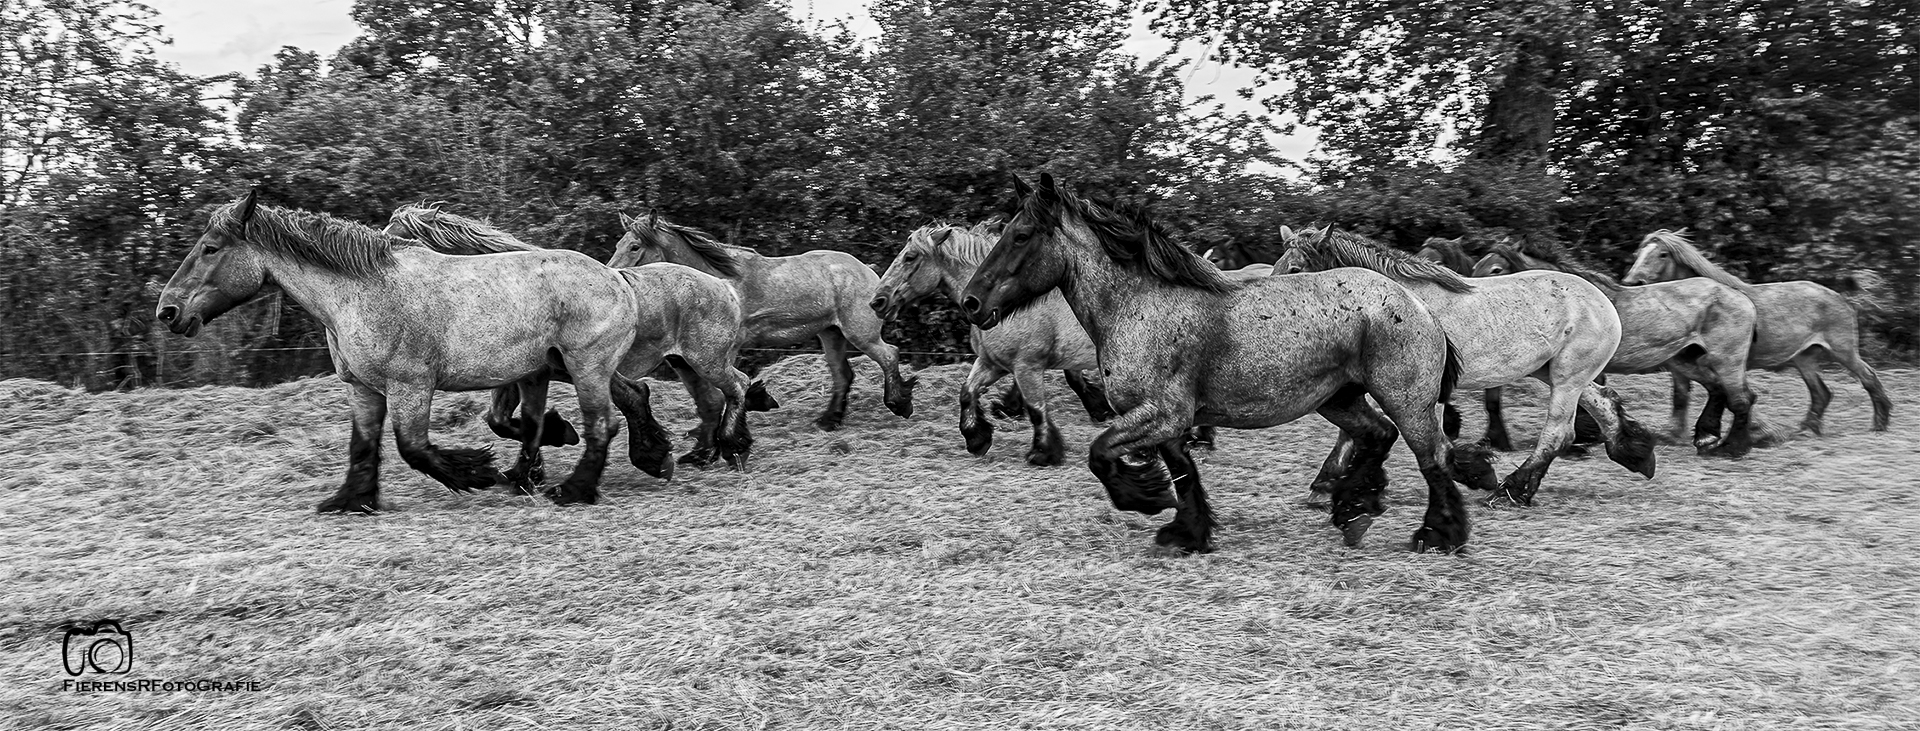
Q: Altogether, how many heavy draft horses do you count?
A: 10